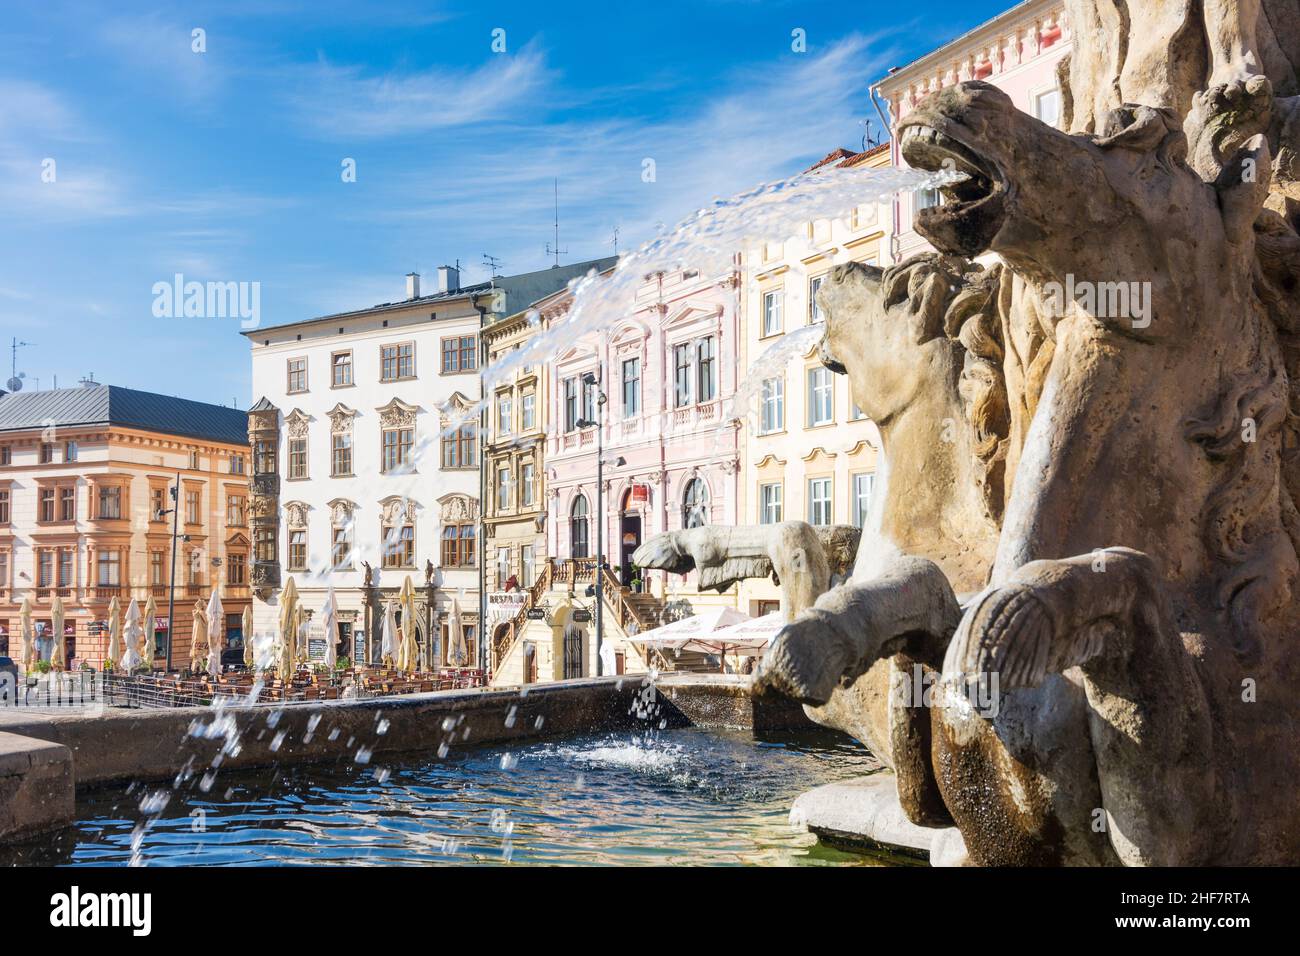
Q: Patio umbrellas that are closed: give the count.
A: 14